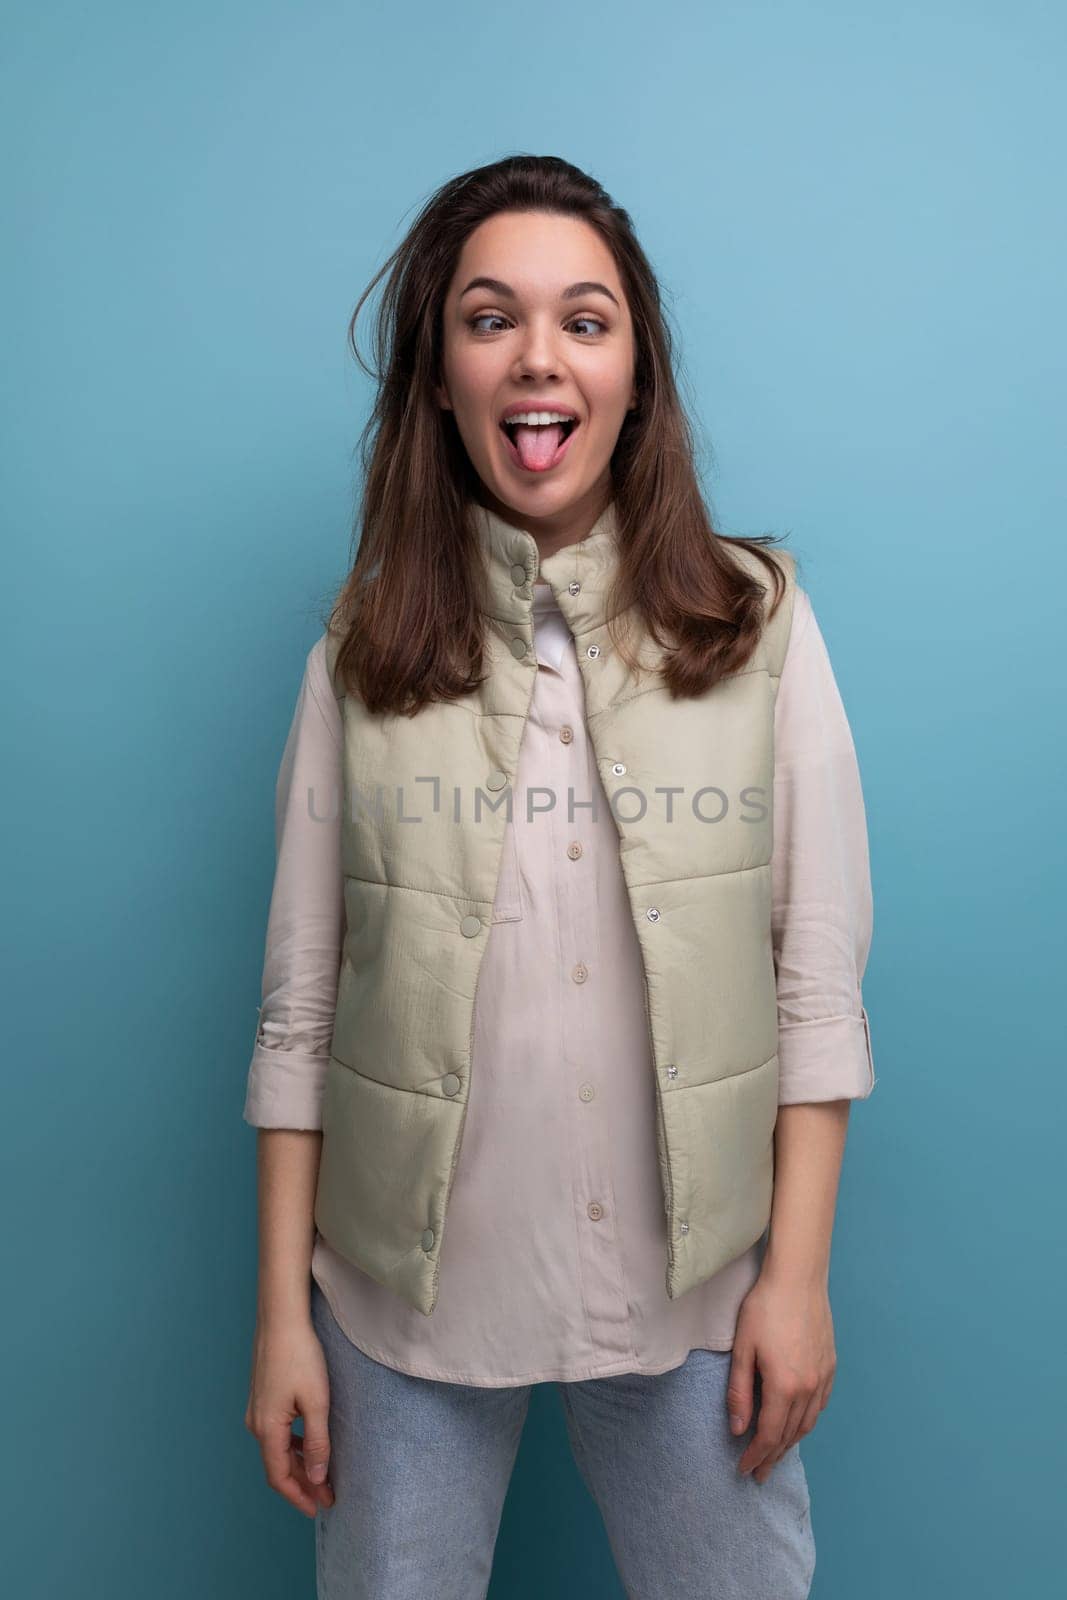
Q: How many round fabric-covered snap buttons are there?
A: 6